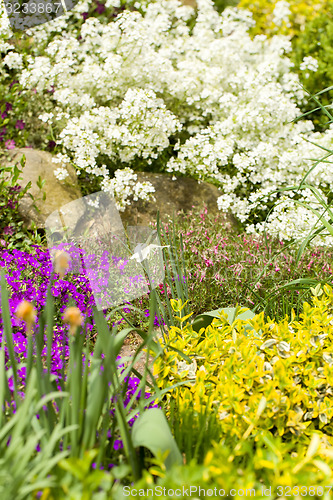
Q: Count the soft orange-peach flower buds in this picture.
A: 3